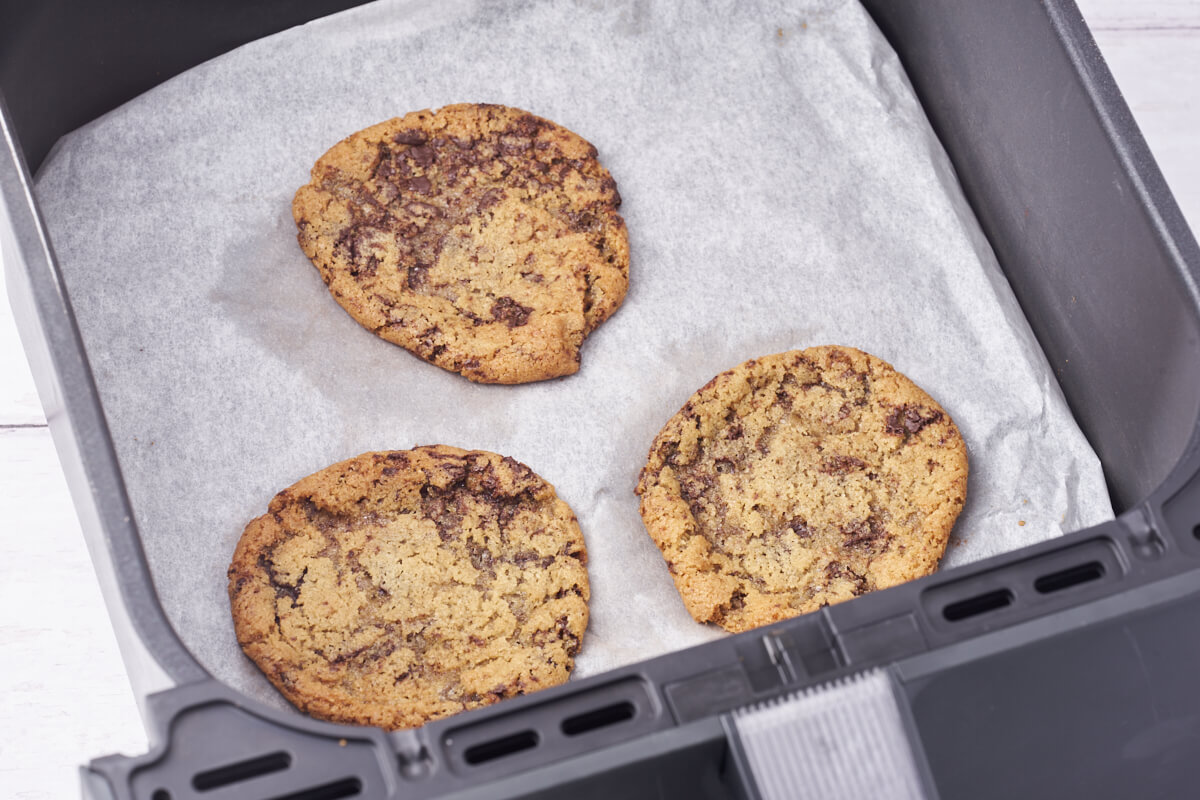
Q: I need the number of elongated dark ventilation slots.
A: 6